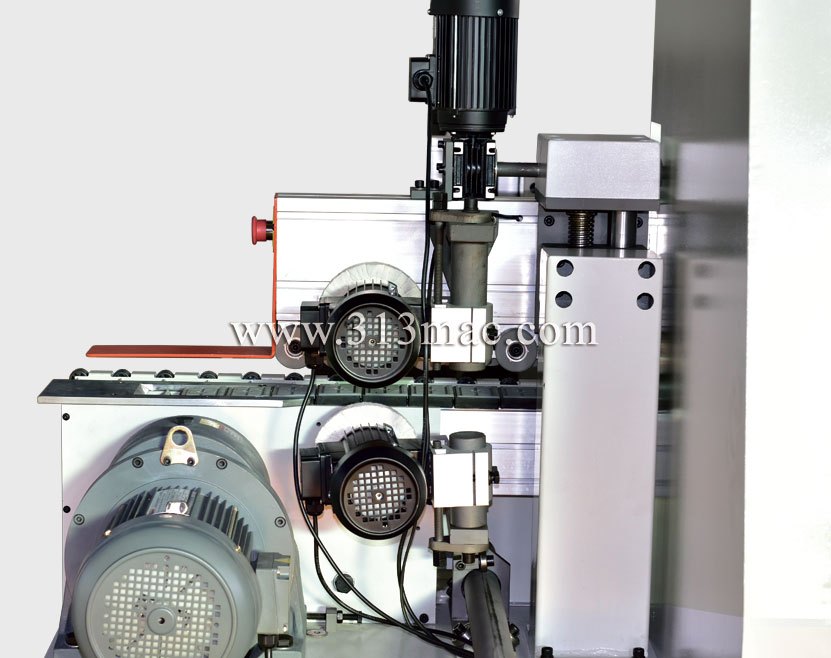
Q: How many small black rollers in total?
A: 10